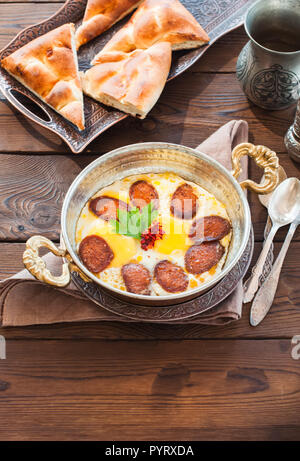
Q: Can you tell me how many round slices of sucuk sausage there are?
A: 8